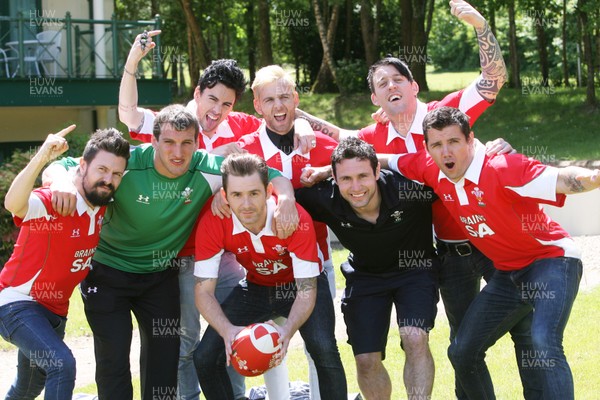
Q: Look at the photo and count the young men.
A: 8